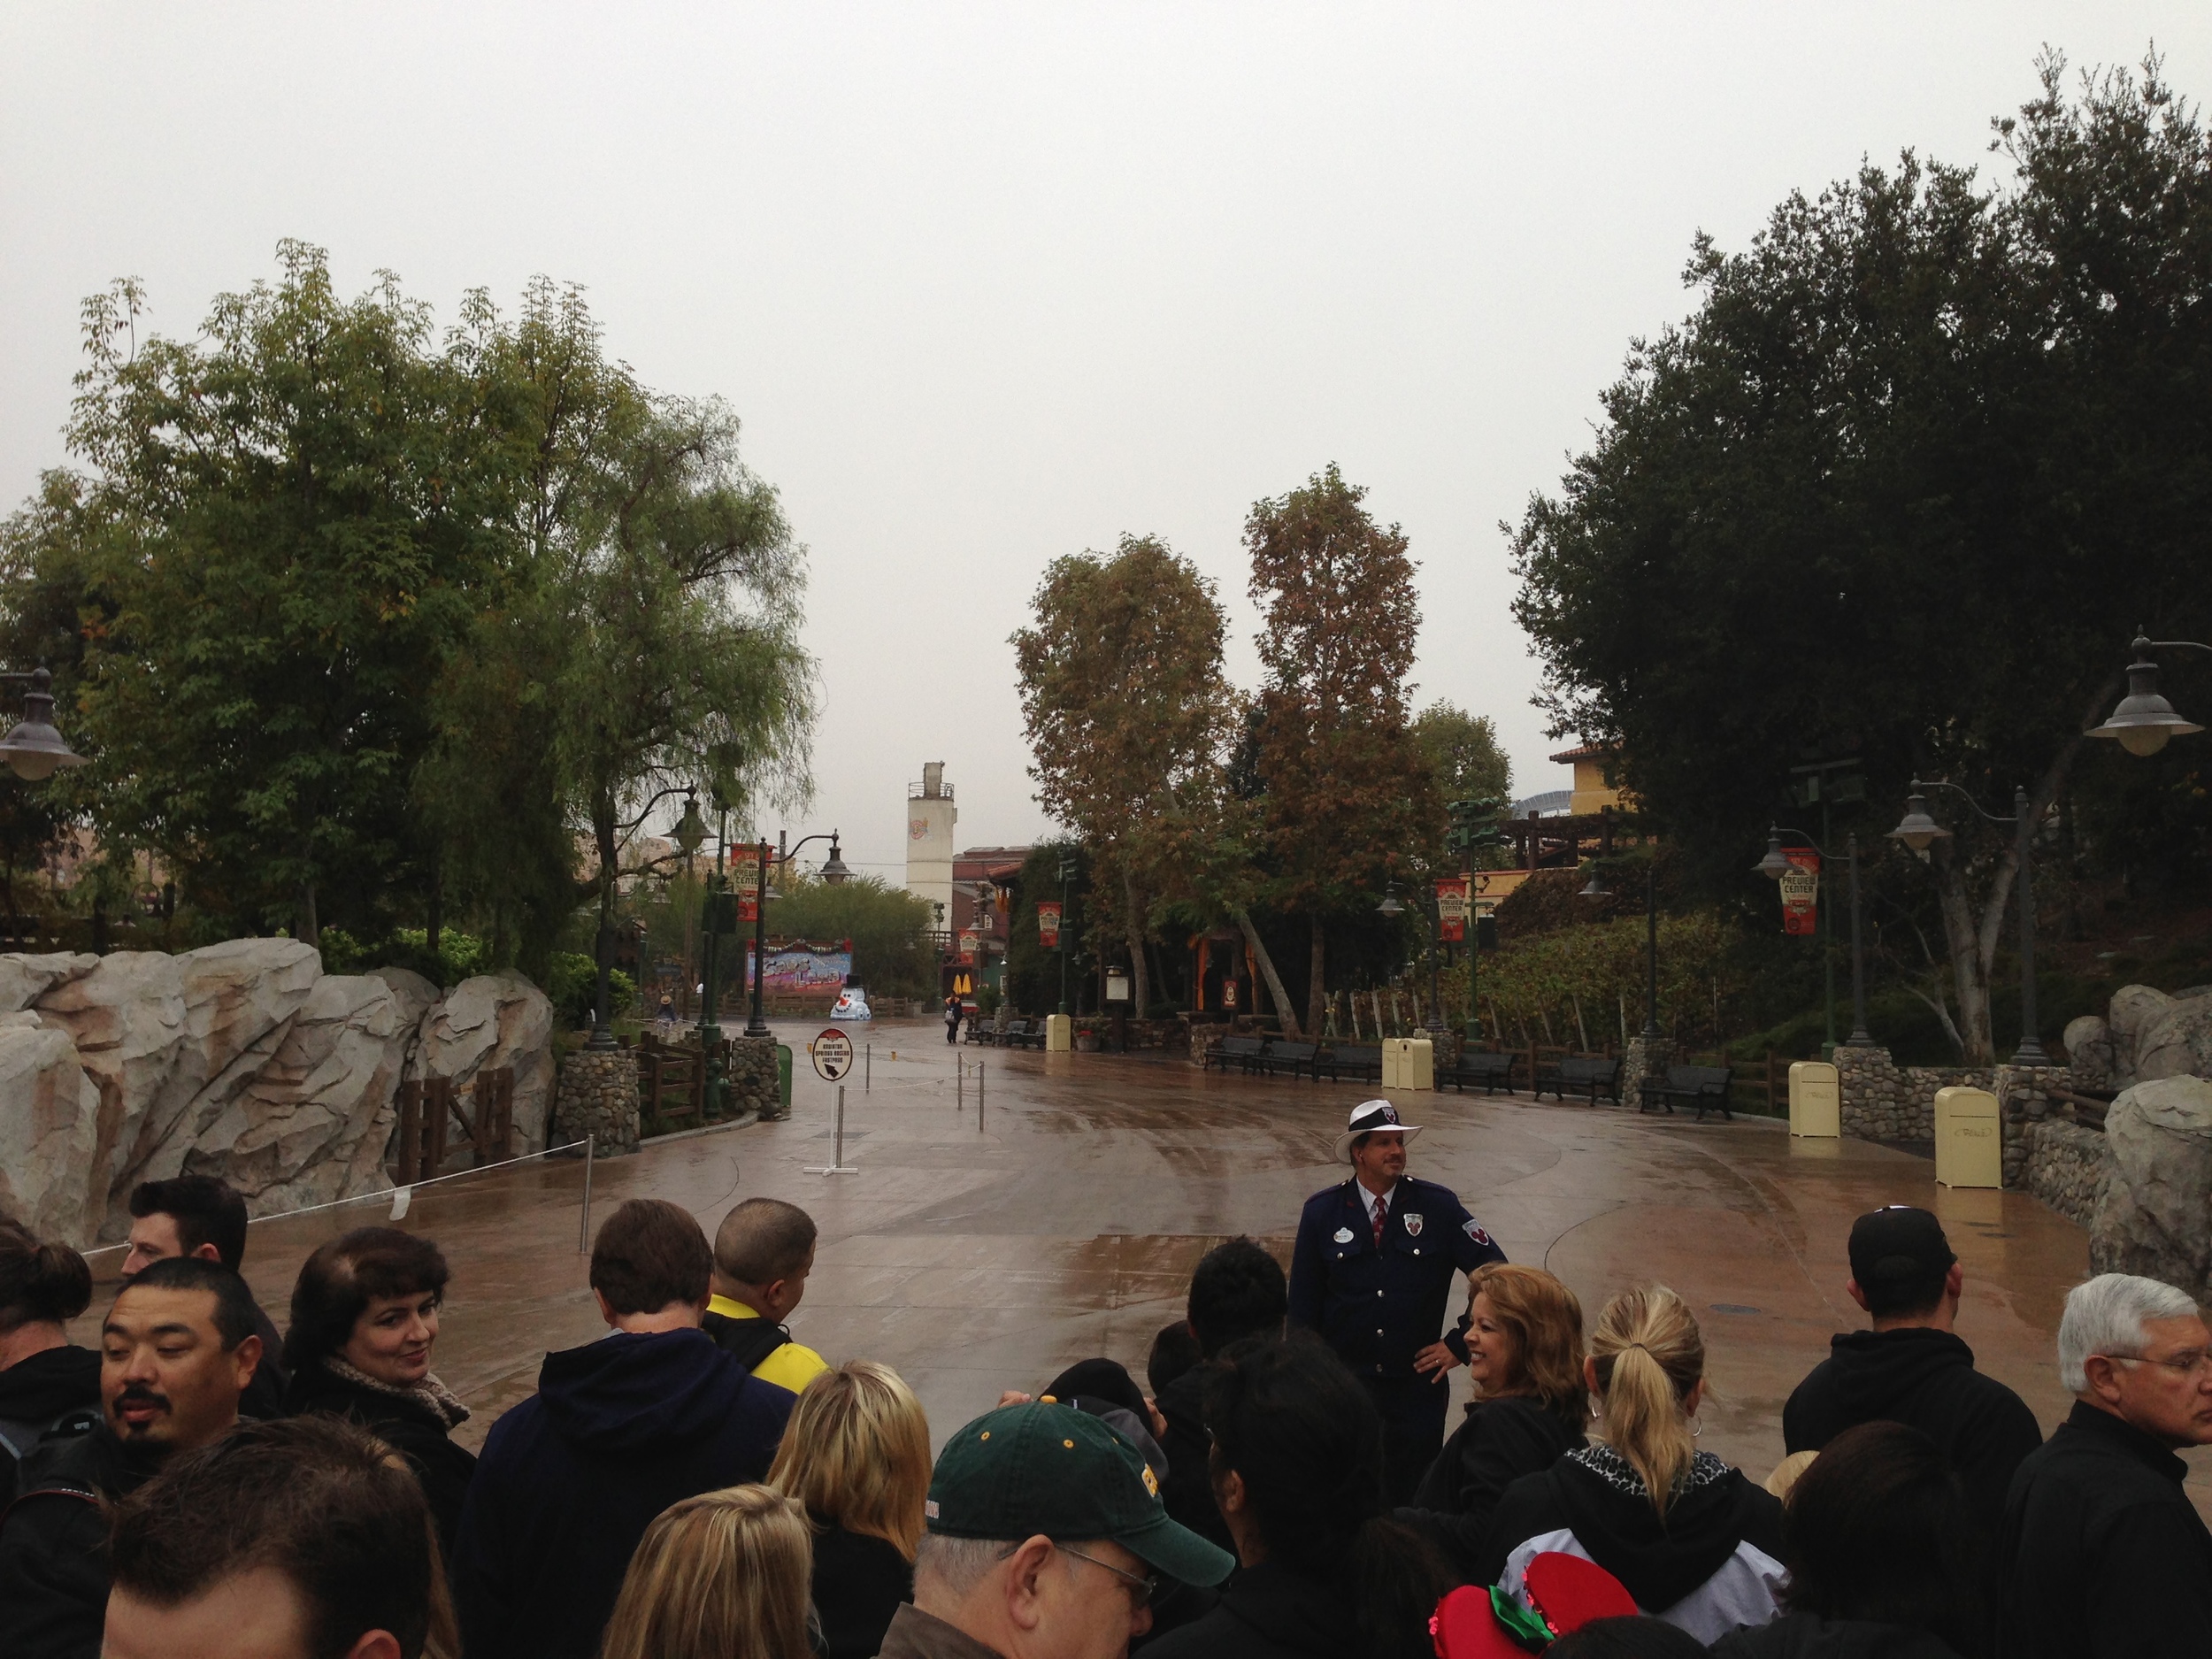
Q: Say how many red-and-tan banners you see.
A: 5